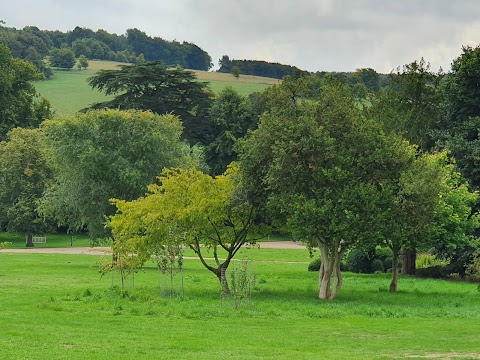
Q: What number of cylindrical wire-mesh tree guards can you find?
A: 3